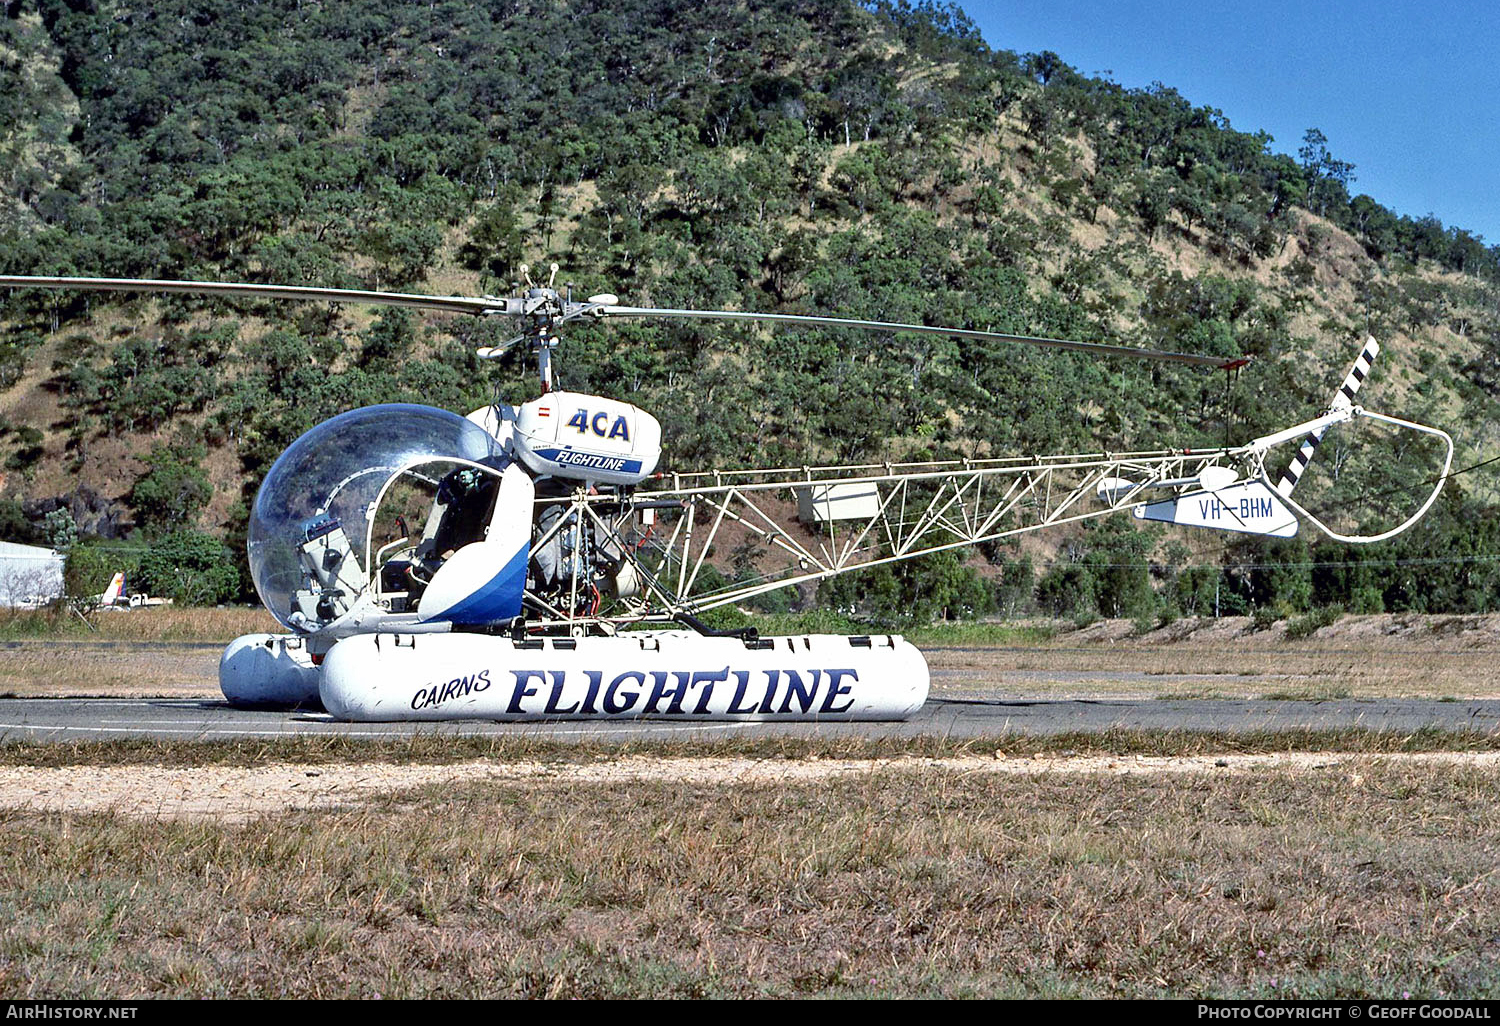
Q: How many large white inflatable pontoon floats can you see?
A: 2